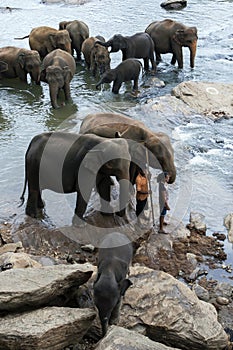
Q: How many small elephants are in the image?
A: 2